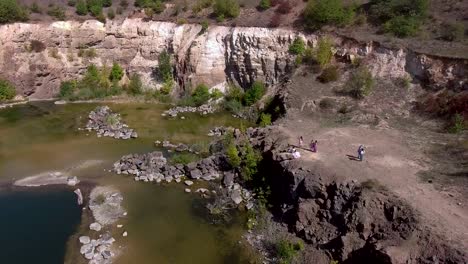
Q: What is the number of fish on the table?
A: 0